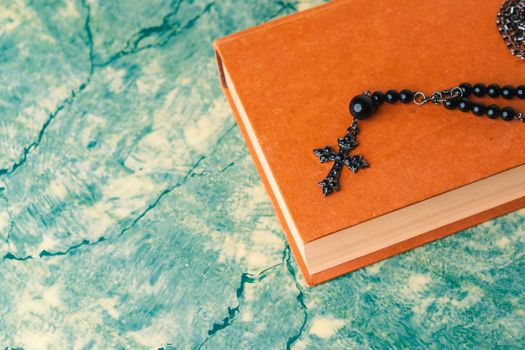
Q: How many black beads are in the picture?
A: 14